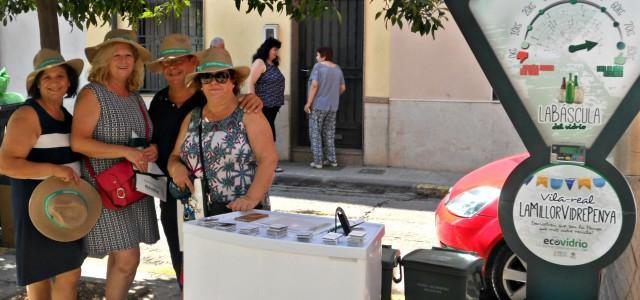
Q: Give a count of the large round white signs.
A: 1